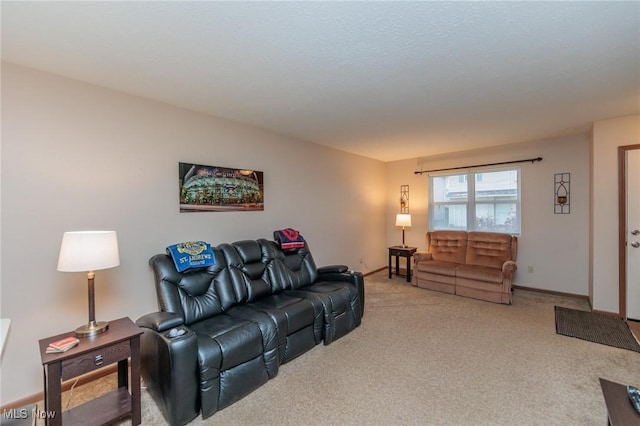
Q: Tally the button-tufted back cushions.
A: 2